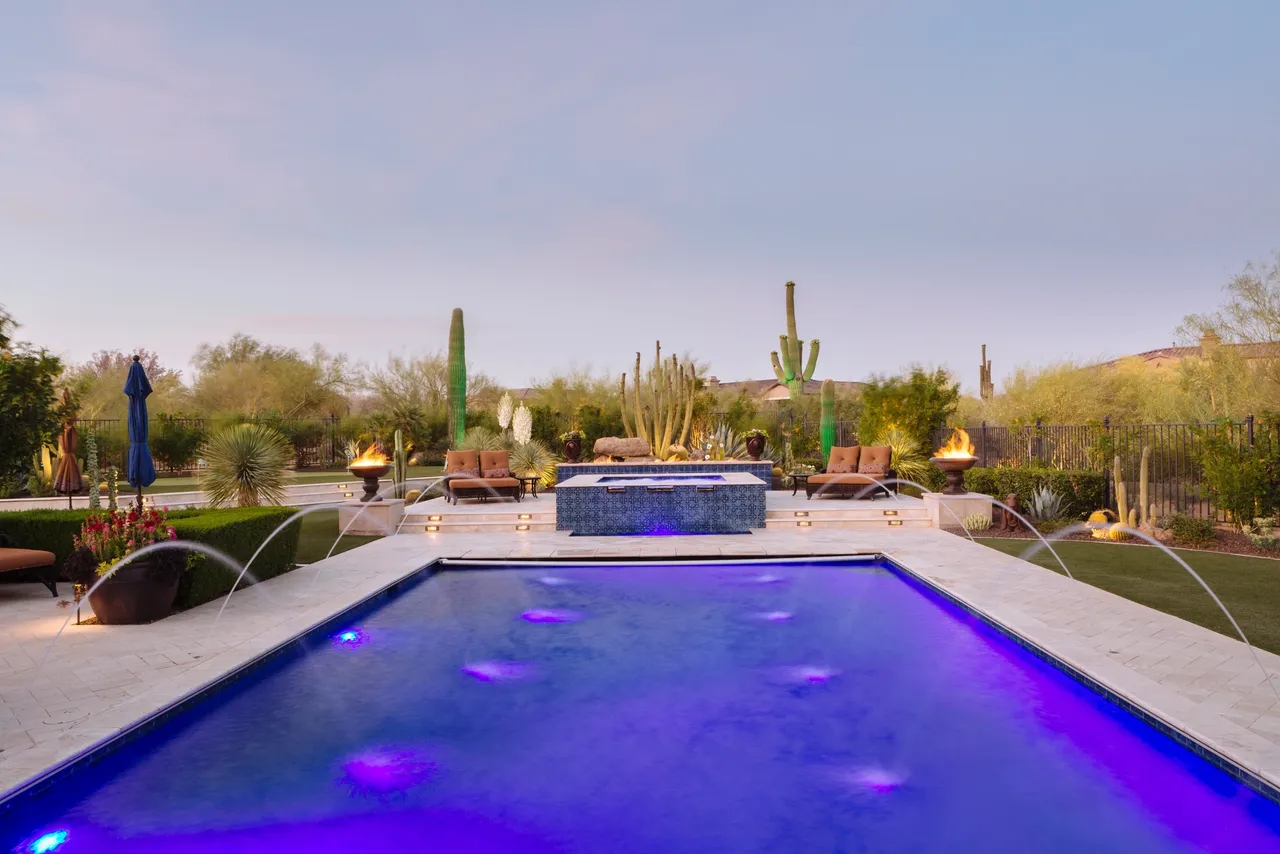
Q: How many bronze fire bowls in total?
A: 2